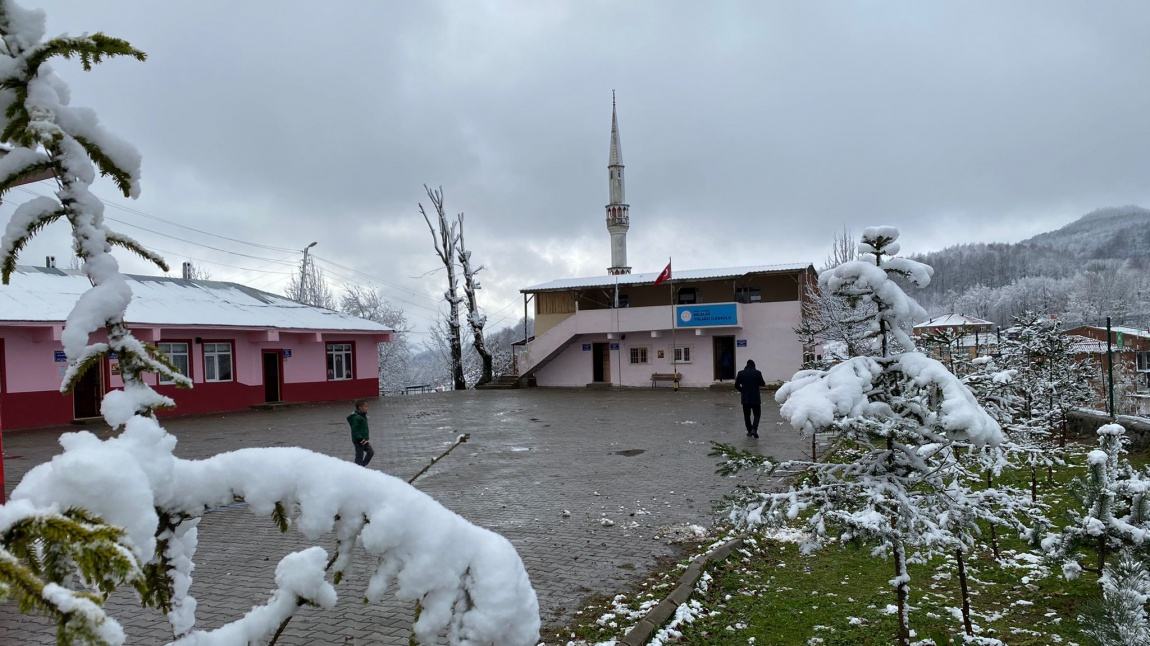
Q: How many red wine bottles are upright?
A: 0